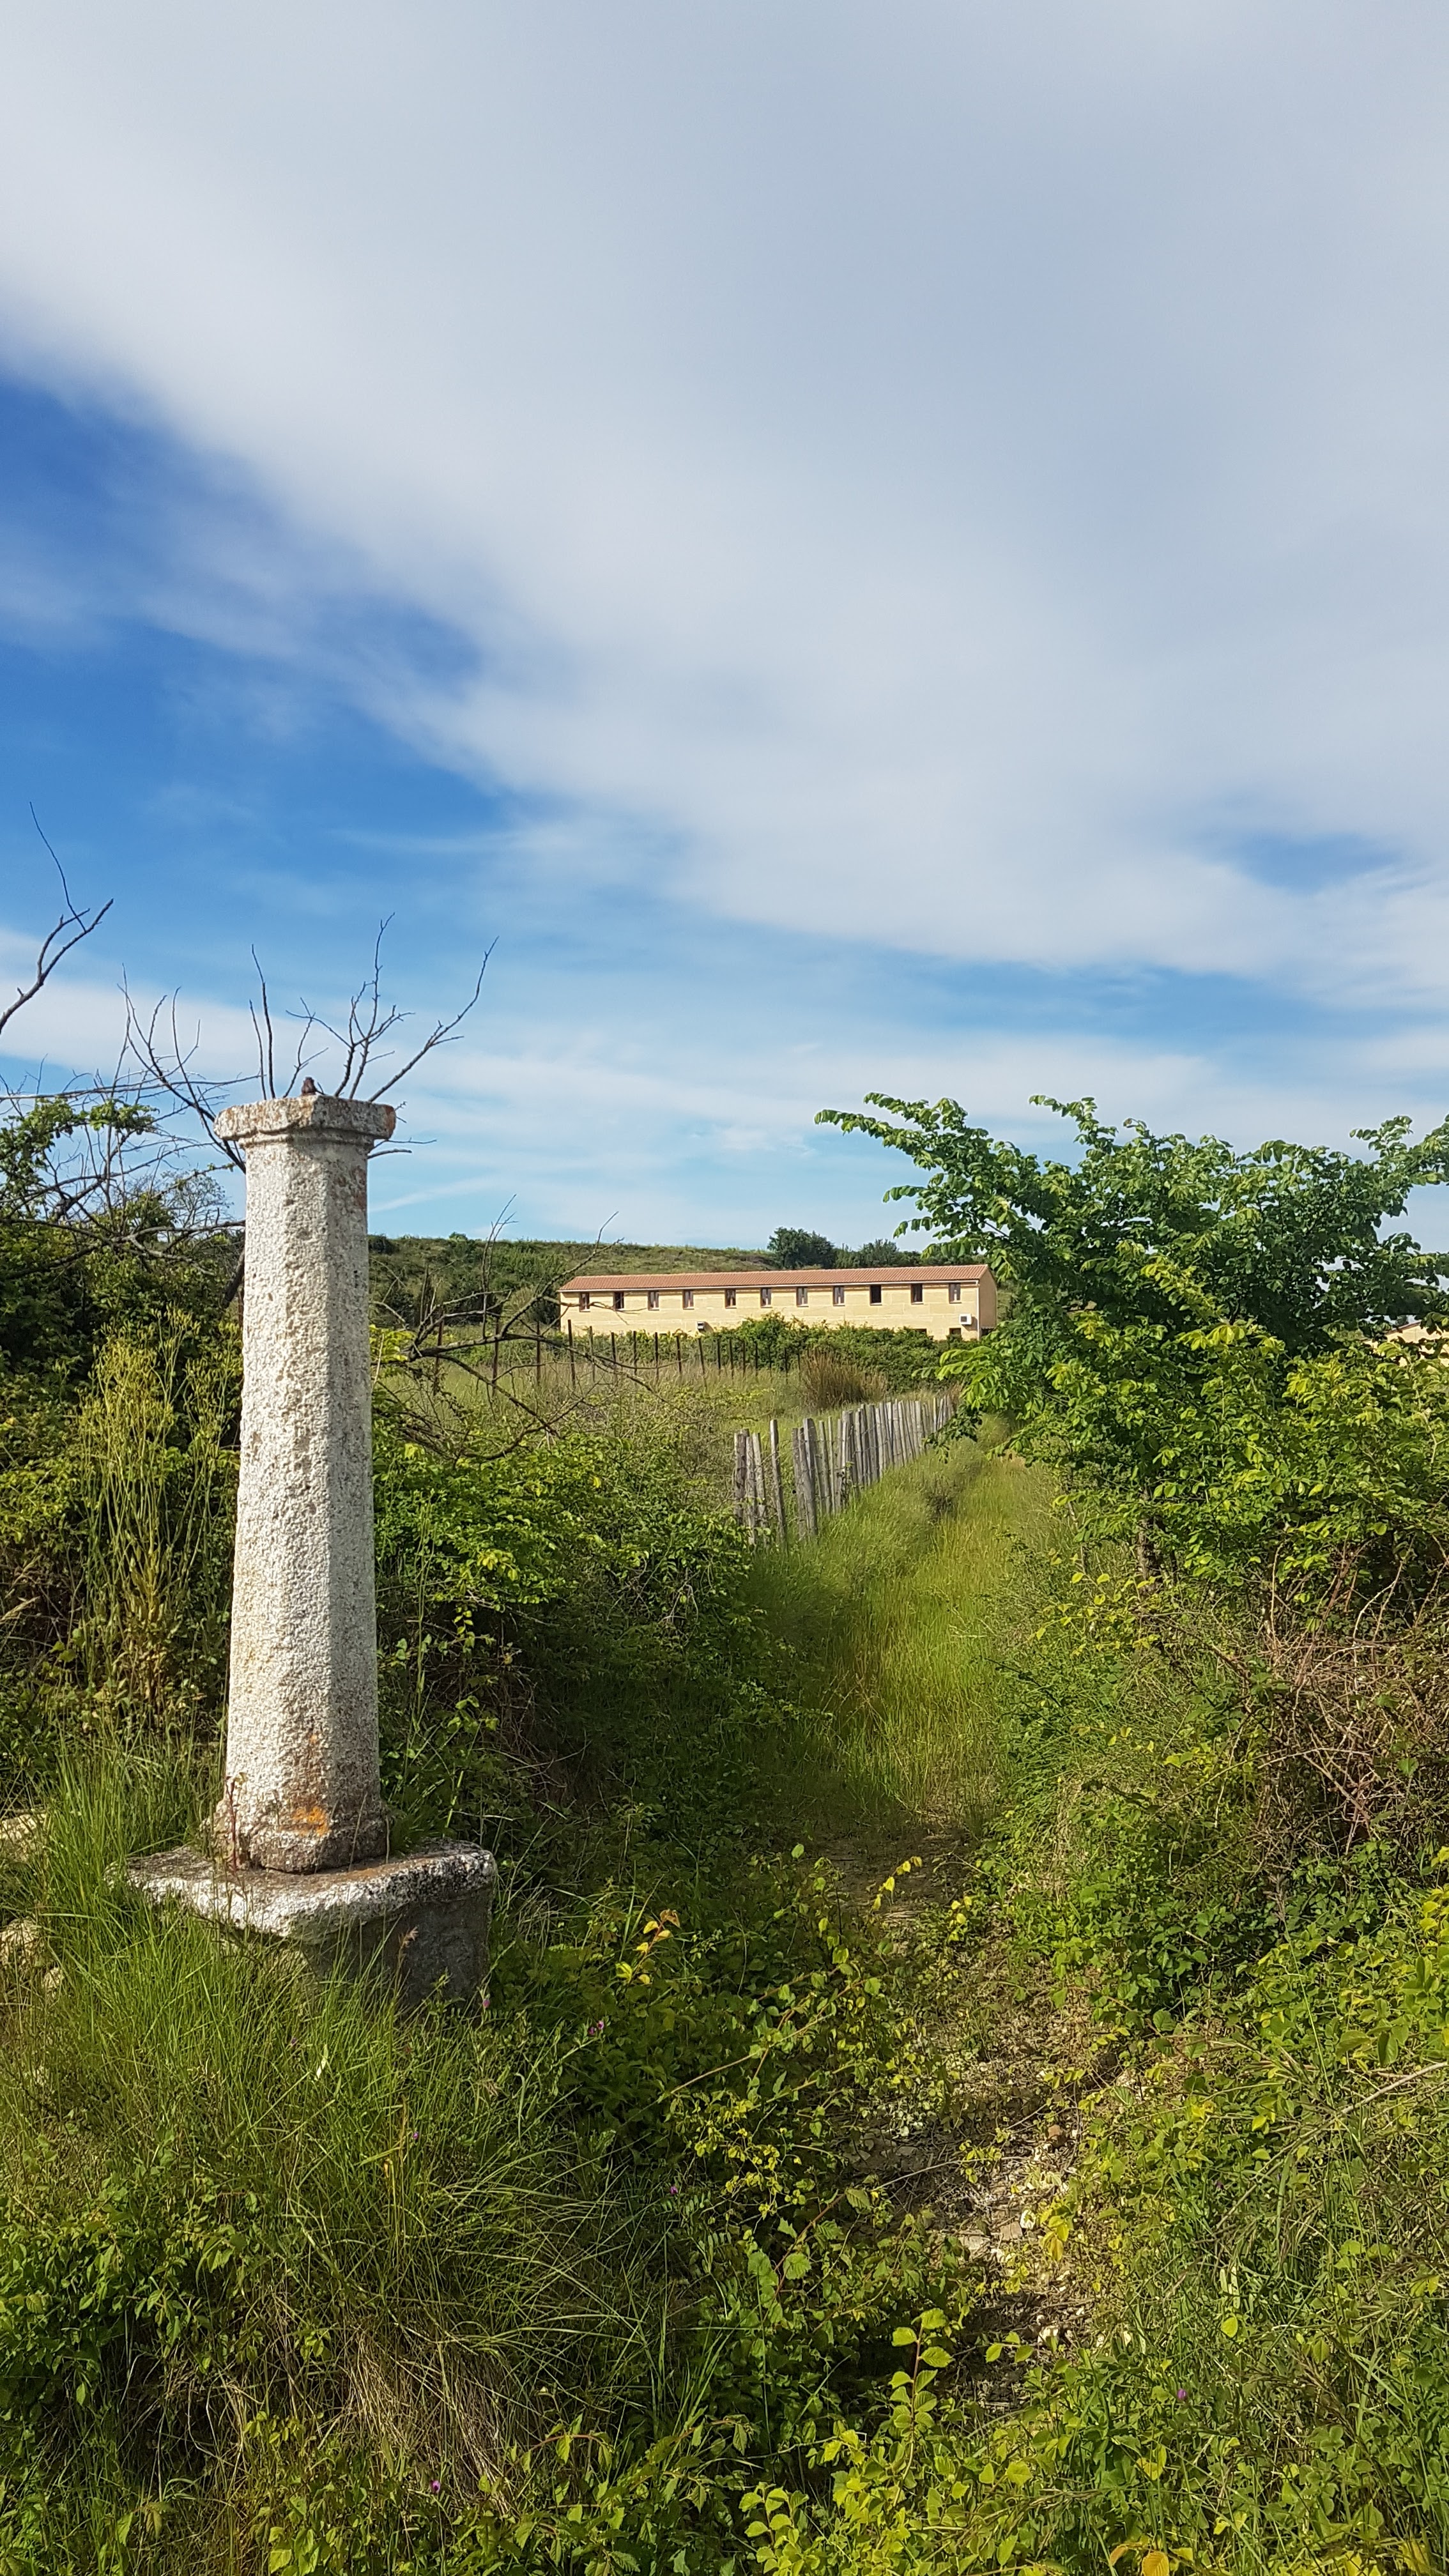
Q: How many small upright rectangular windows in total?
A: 11